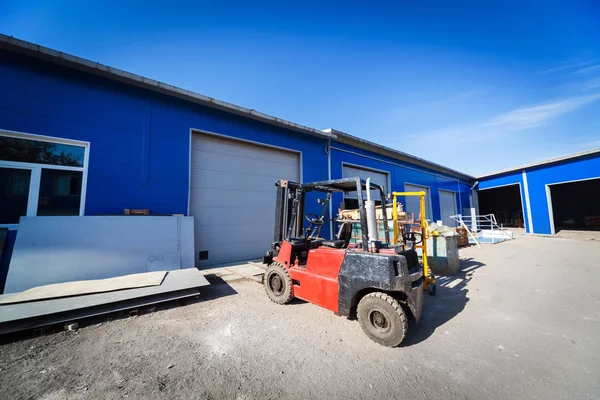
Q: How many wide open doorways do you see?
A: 2